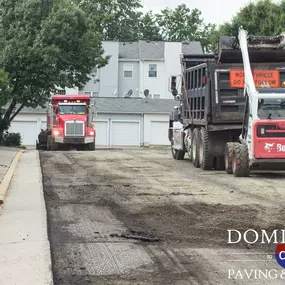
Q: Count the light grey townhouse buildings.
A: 1